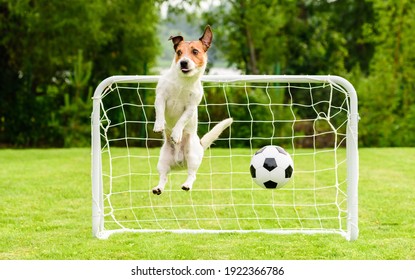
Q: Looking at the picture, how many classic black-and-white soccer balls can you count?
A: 1